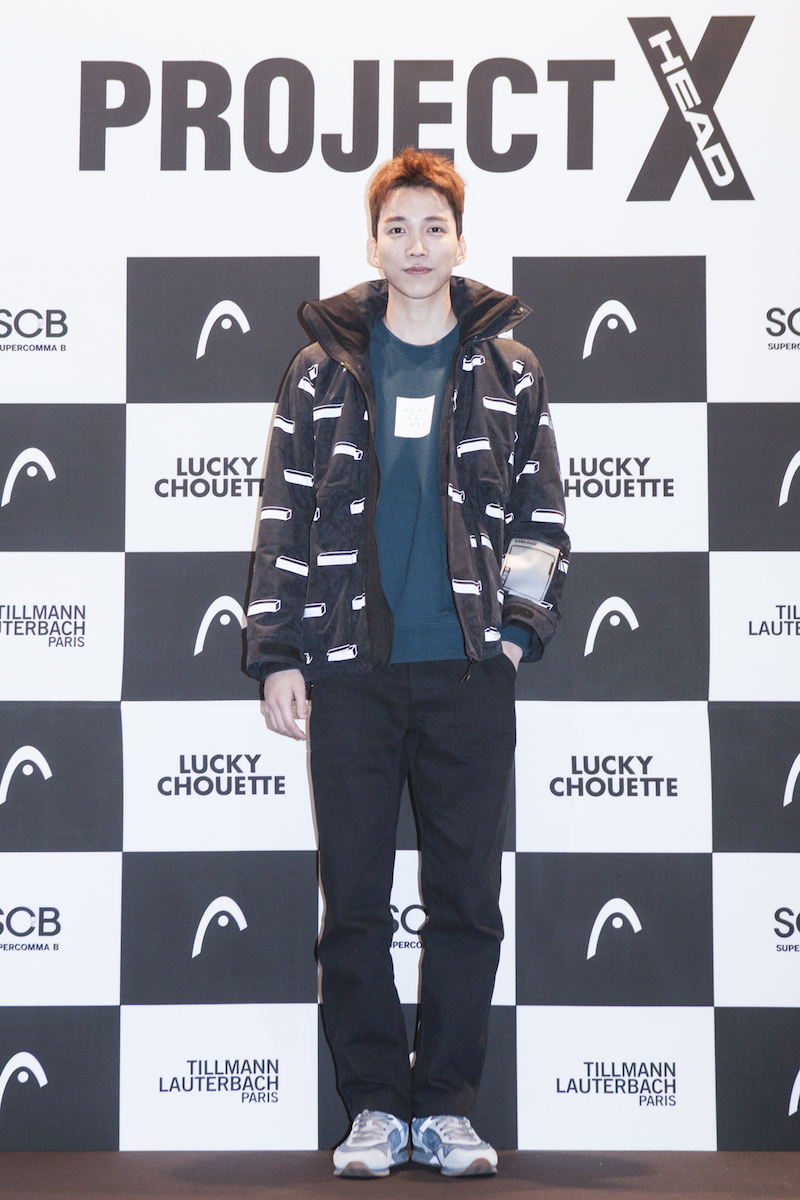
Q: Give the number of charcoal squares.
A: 14